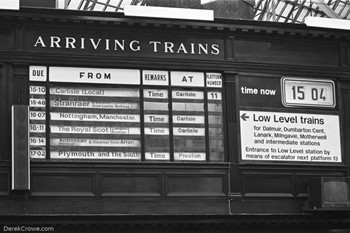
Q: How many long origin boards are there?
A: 6